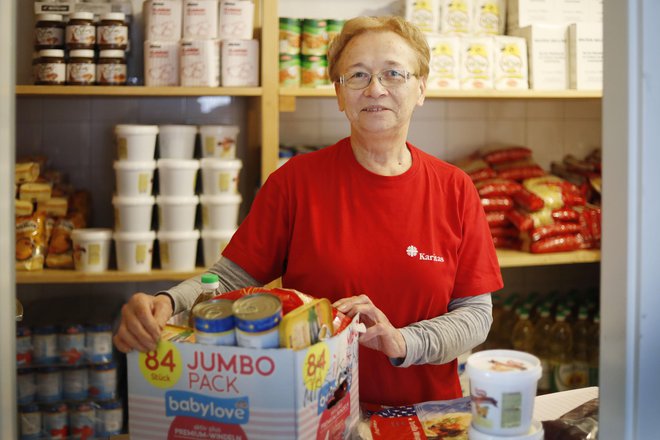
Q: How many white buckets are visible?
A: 15